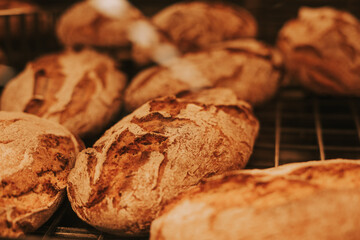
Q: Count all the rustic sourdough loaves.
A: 8